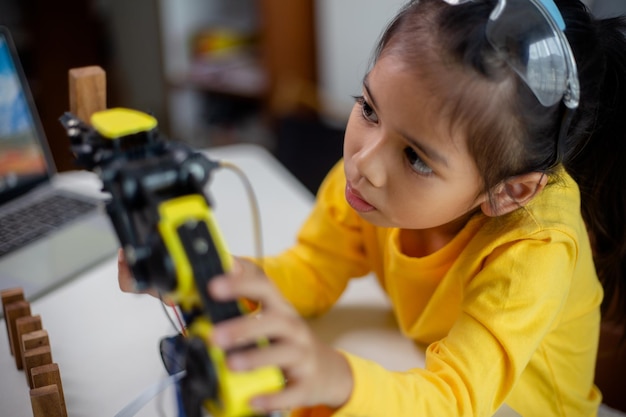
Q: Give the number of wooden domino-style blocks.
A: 8